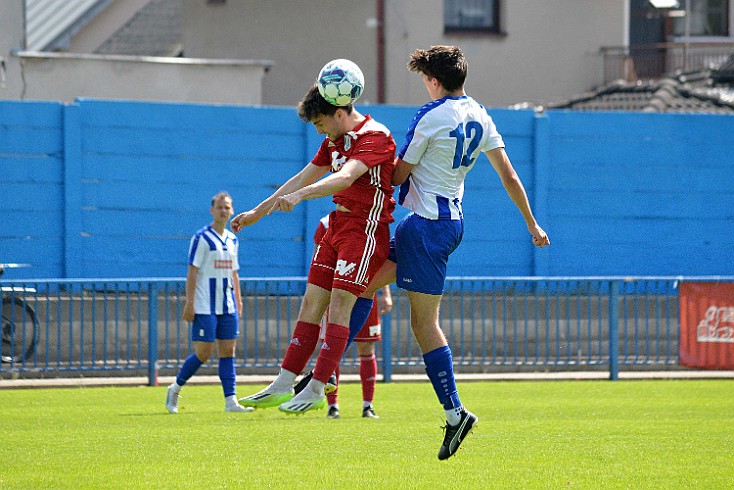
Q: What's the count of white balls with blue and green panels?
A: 1